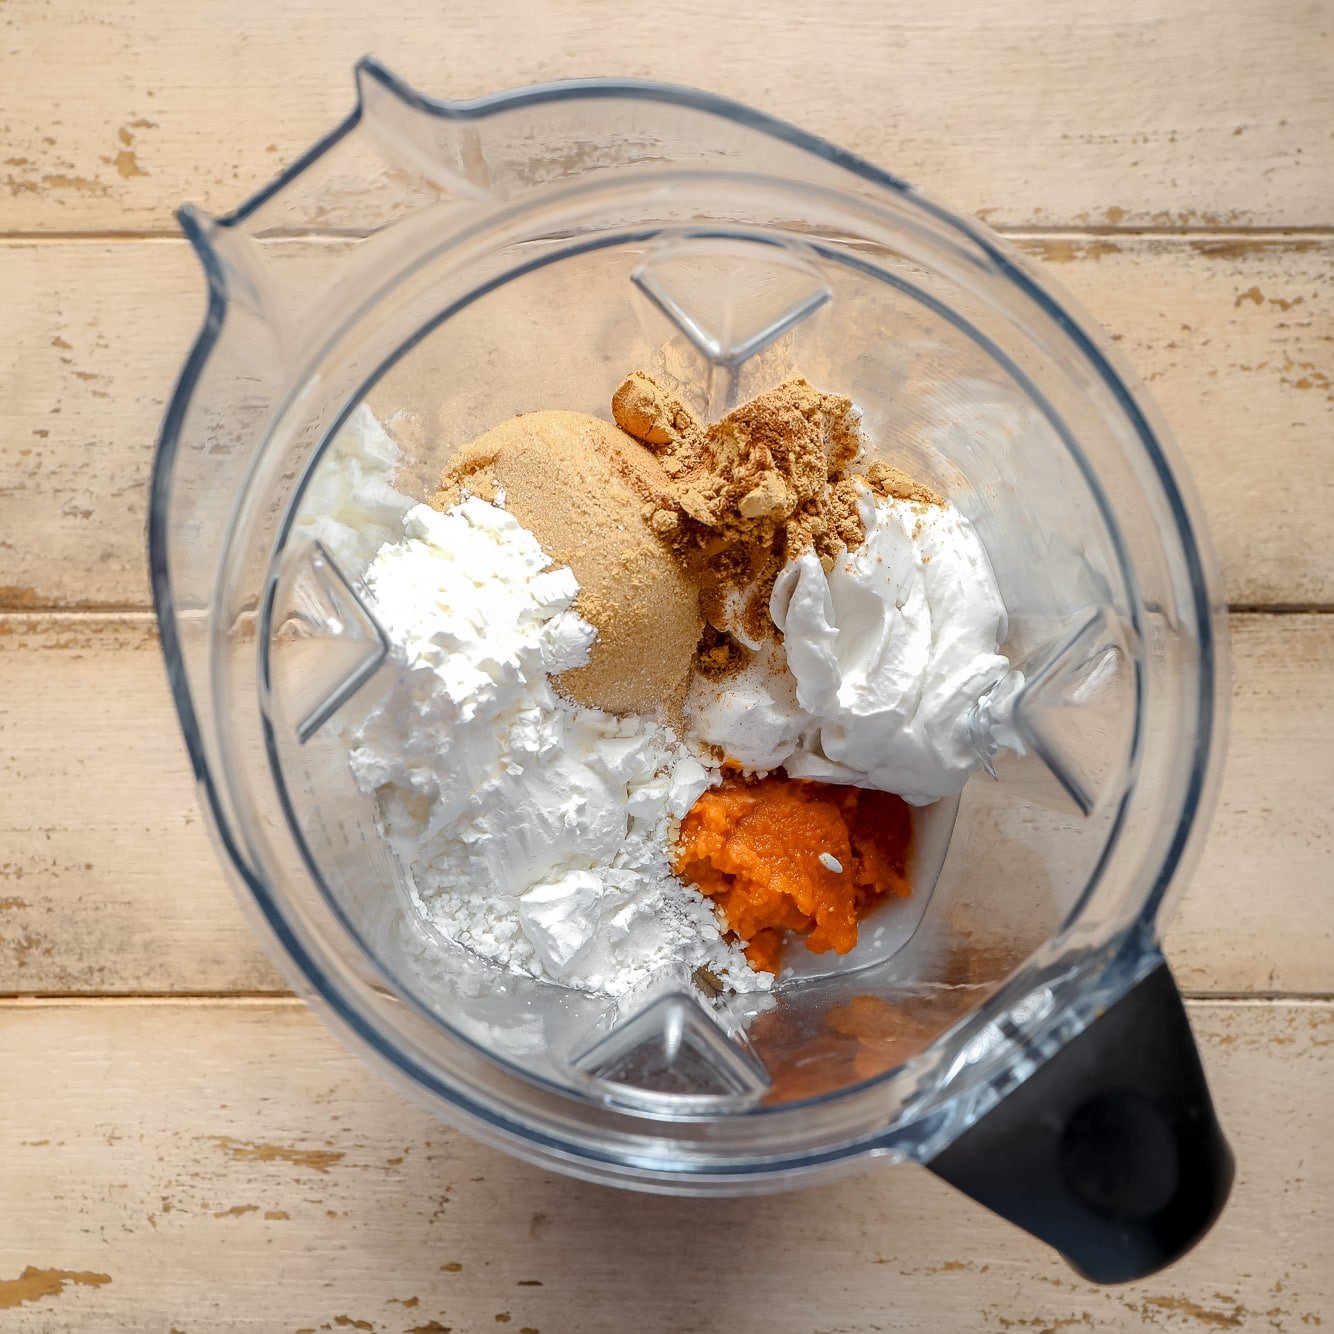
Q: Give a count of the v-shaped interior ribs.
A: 4